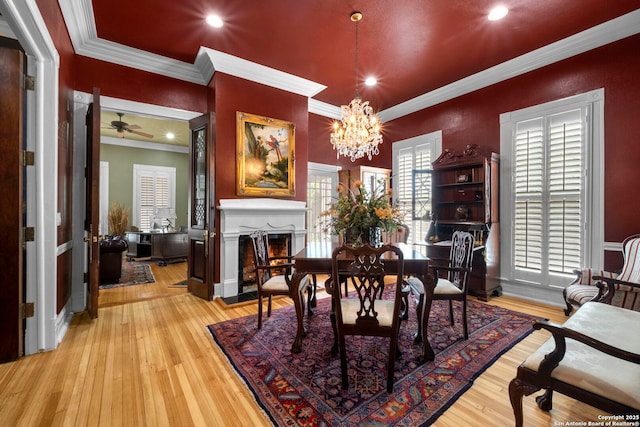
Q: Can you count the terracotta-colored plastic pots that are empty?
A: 0